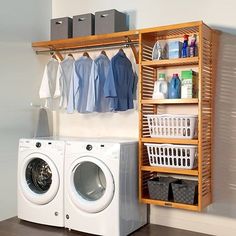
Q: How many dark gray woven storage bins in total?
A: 2